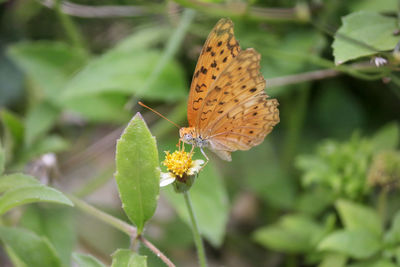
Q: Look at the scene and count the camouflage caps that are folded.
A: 0